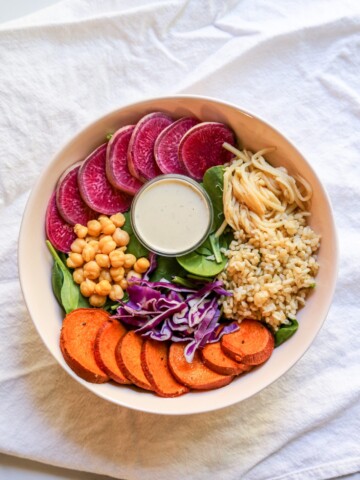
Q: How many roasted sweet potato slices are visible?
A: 7